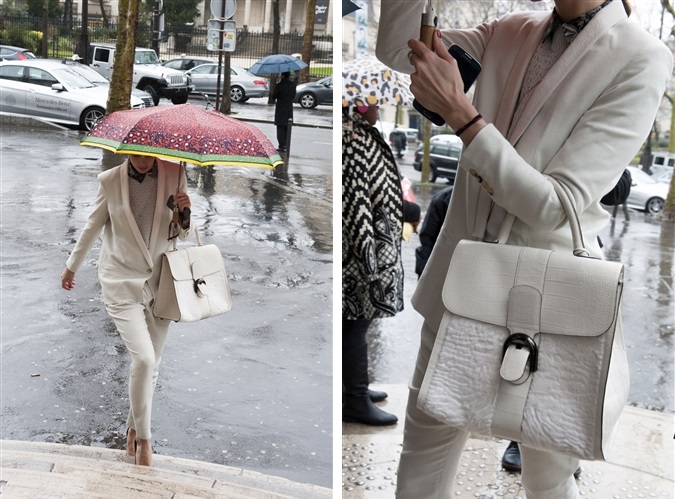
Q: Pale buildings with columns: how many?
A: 1